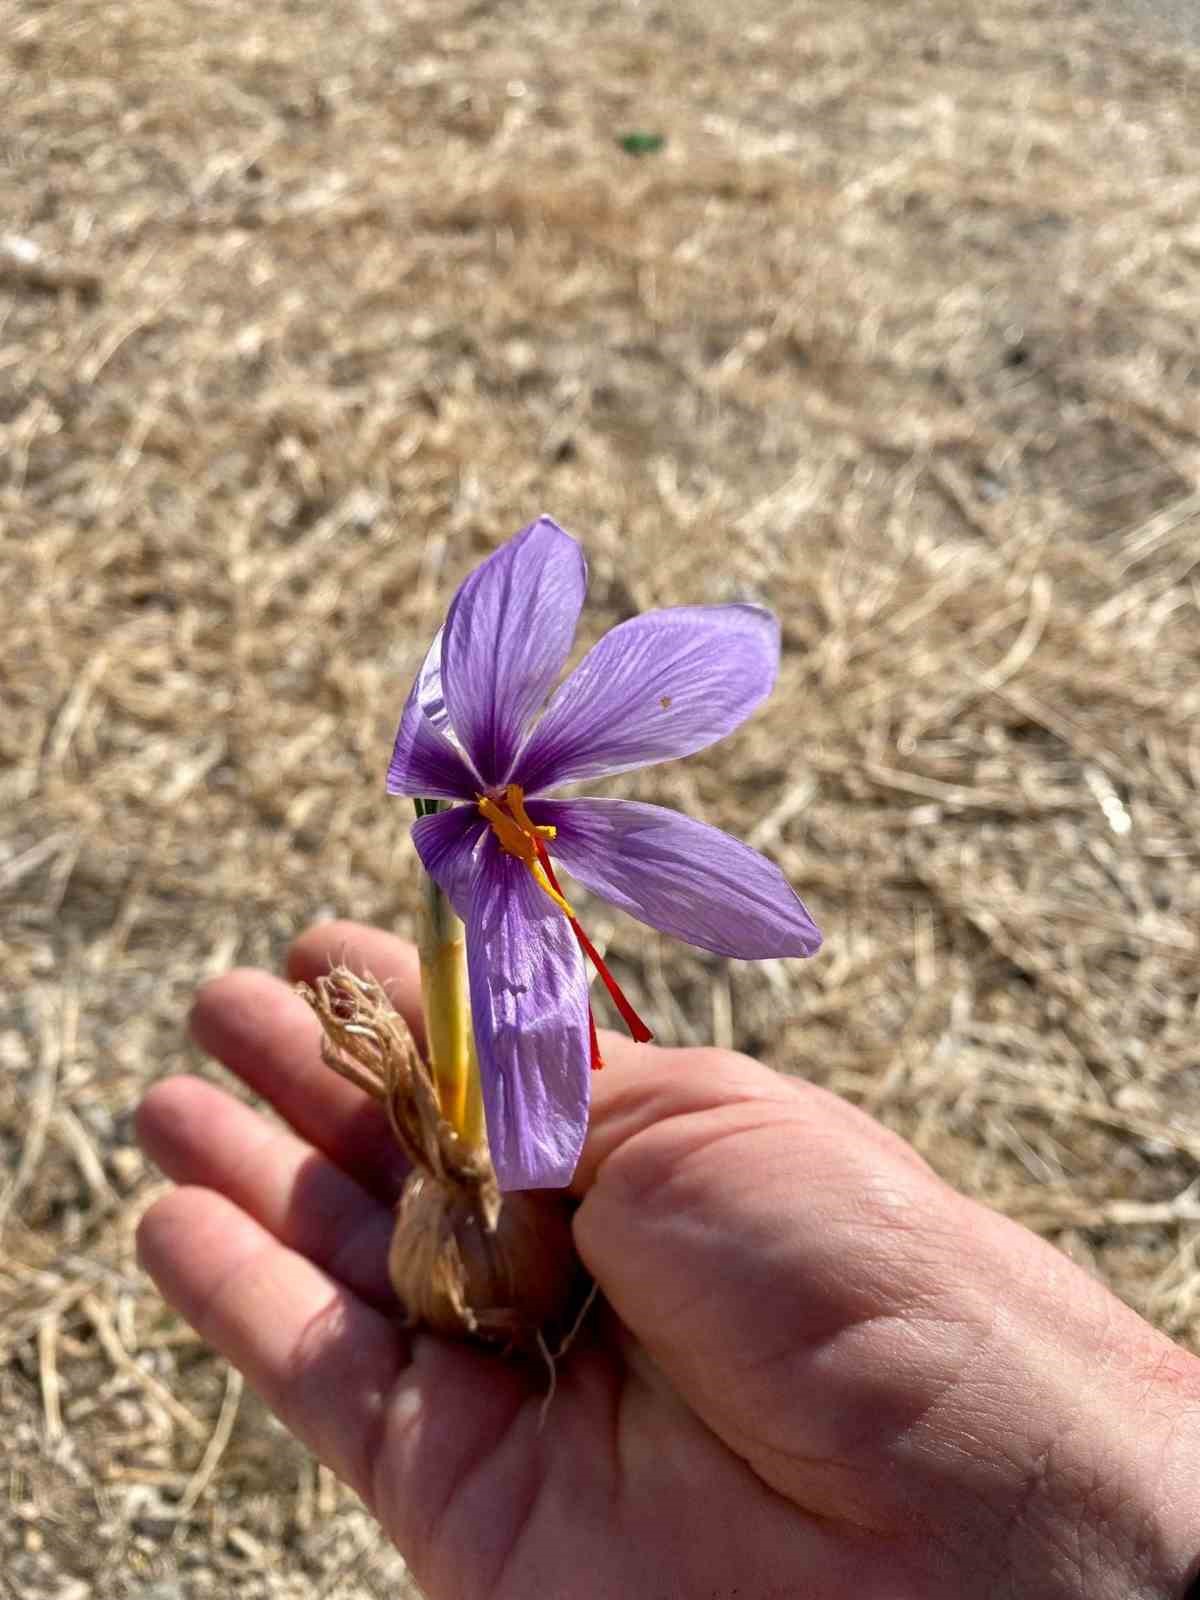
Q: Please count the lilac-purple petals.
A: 6